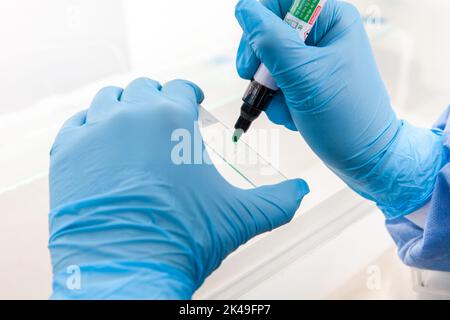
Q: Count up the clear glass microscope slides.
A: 1